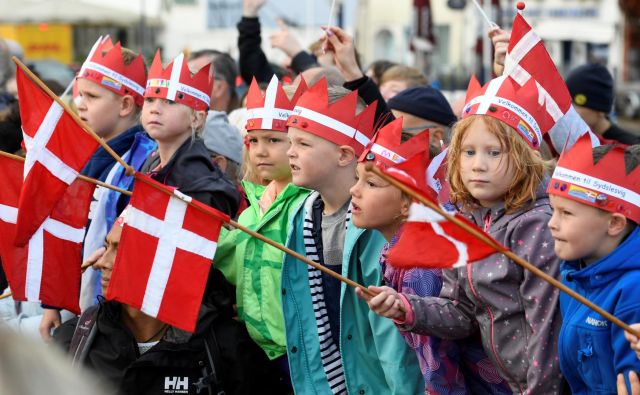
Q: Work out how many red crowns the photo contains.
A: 7